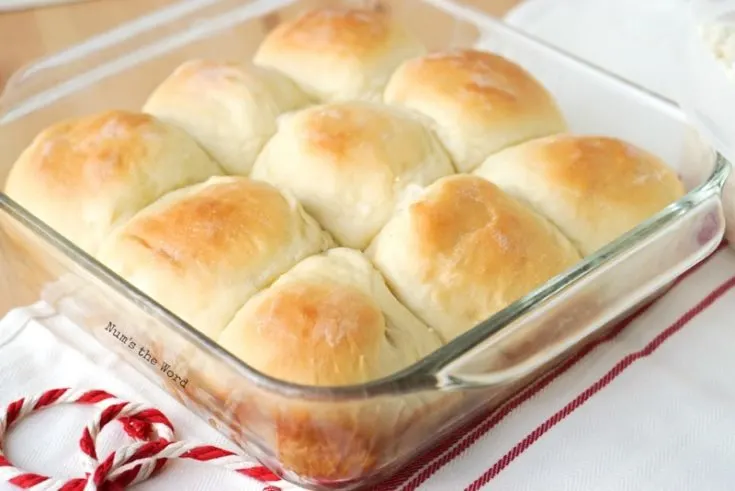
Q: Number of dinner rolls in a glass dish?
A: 9